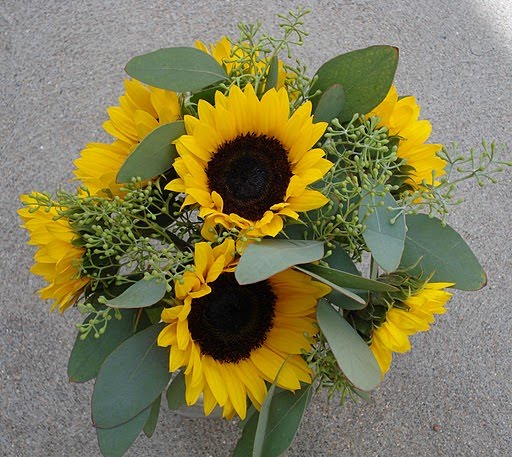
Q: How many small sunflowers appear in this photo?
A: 5